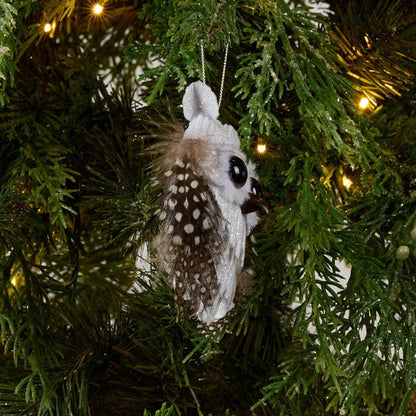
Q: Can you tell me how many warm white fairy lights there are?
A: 5